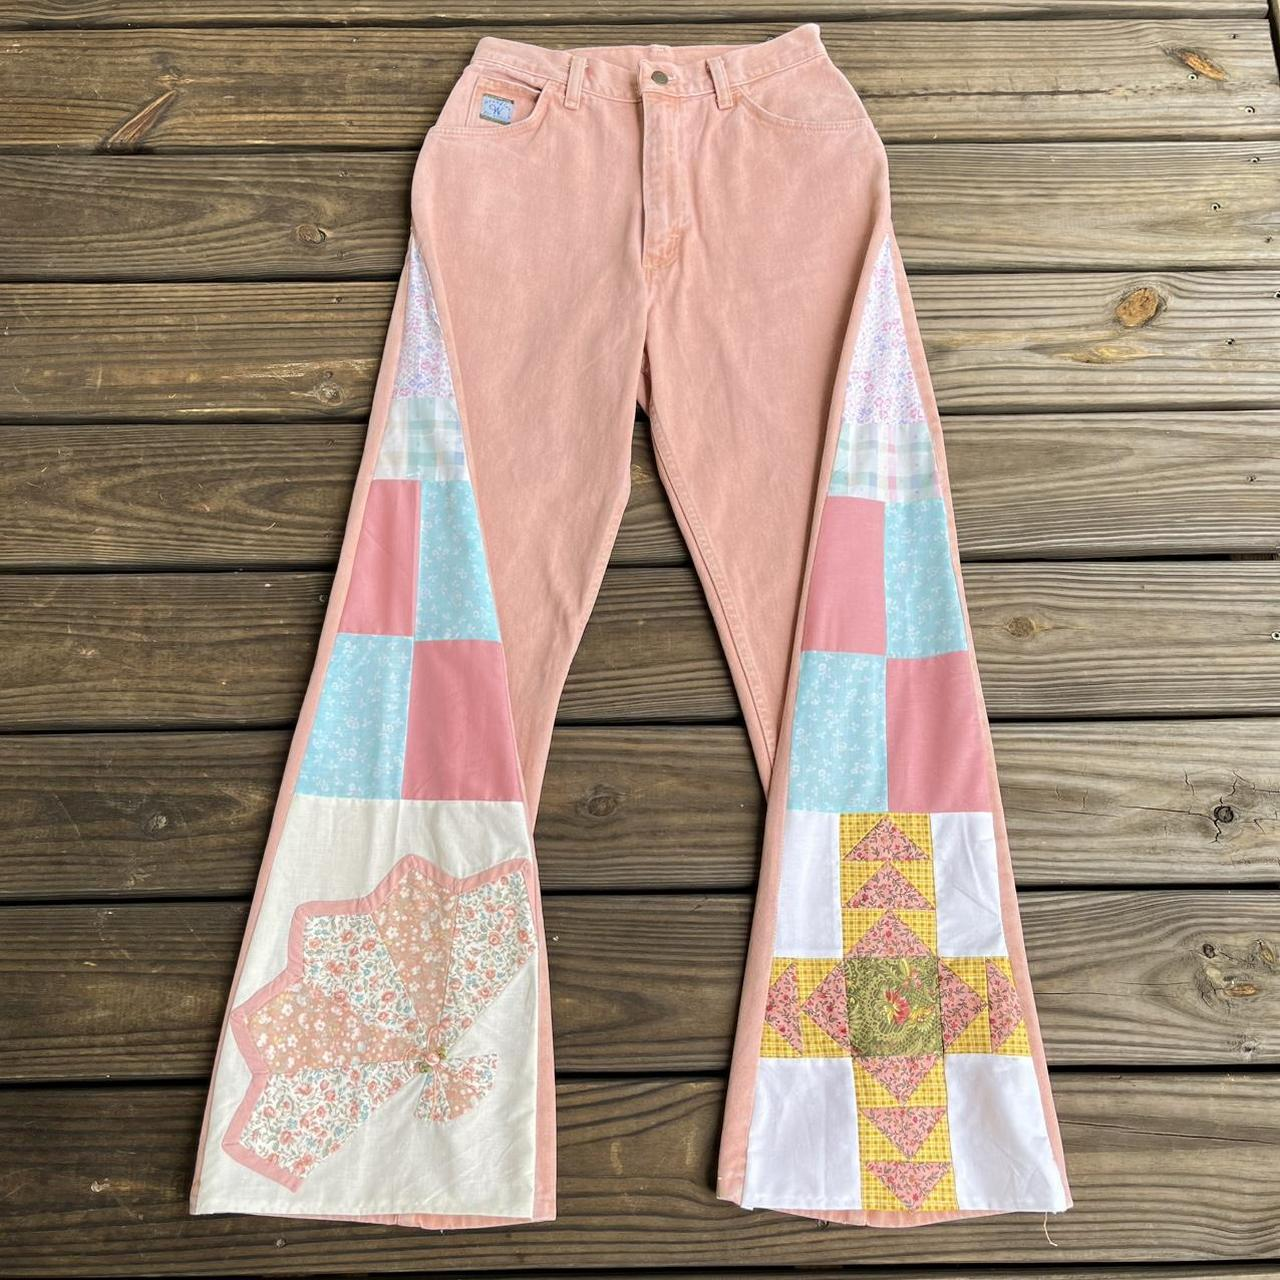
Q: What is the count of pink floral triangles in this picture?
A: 10